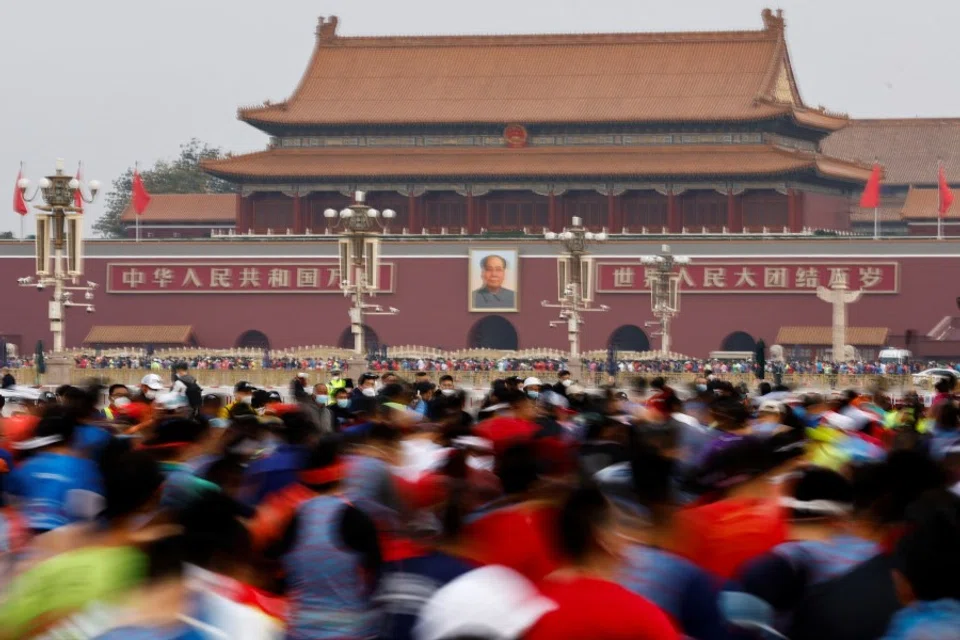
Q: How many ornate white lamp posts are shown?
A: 4